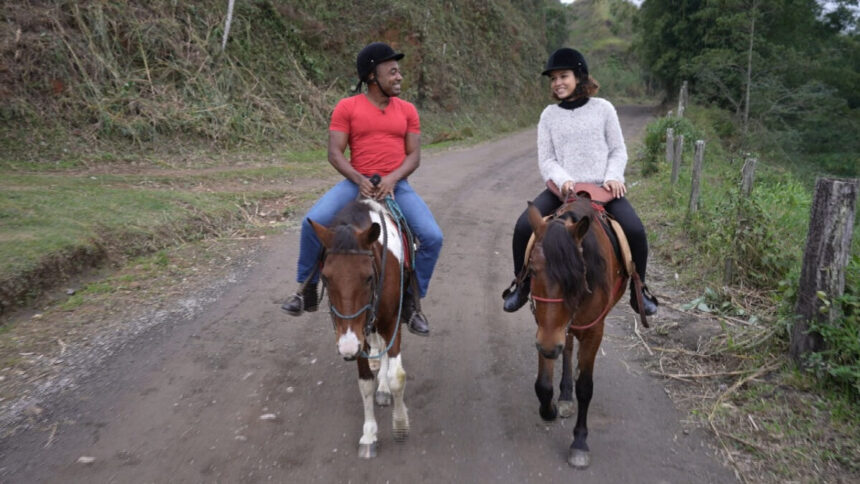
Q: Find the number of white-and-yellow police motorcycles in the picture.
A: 0